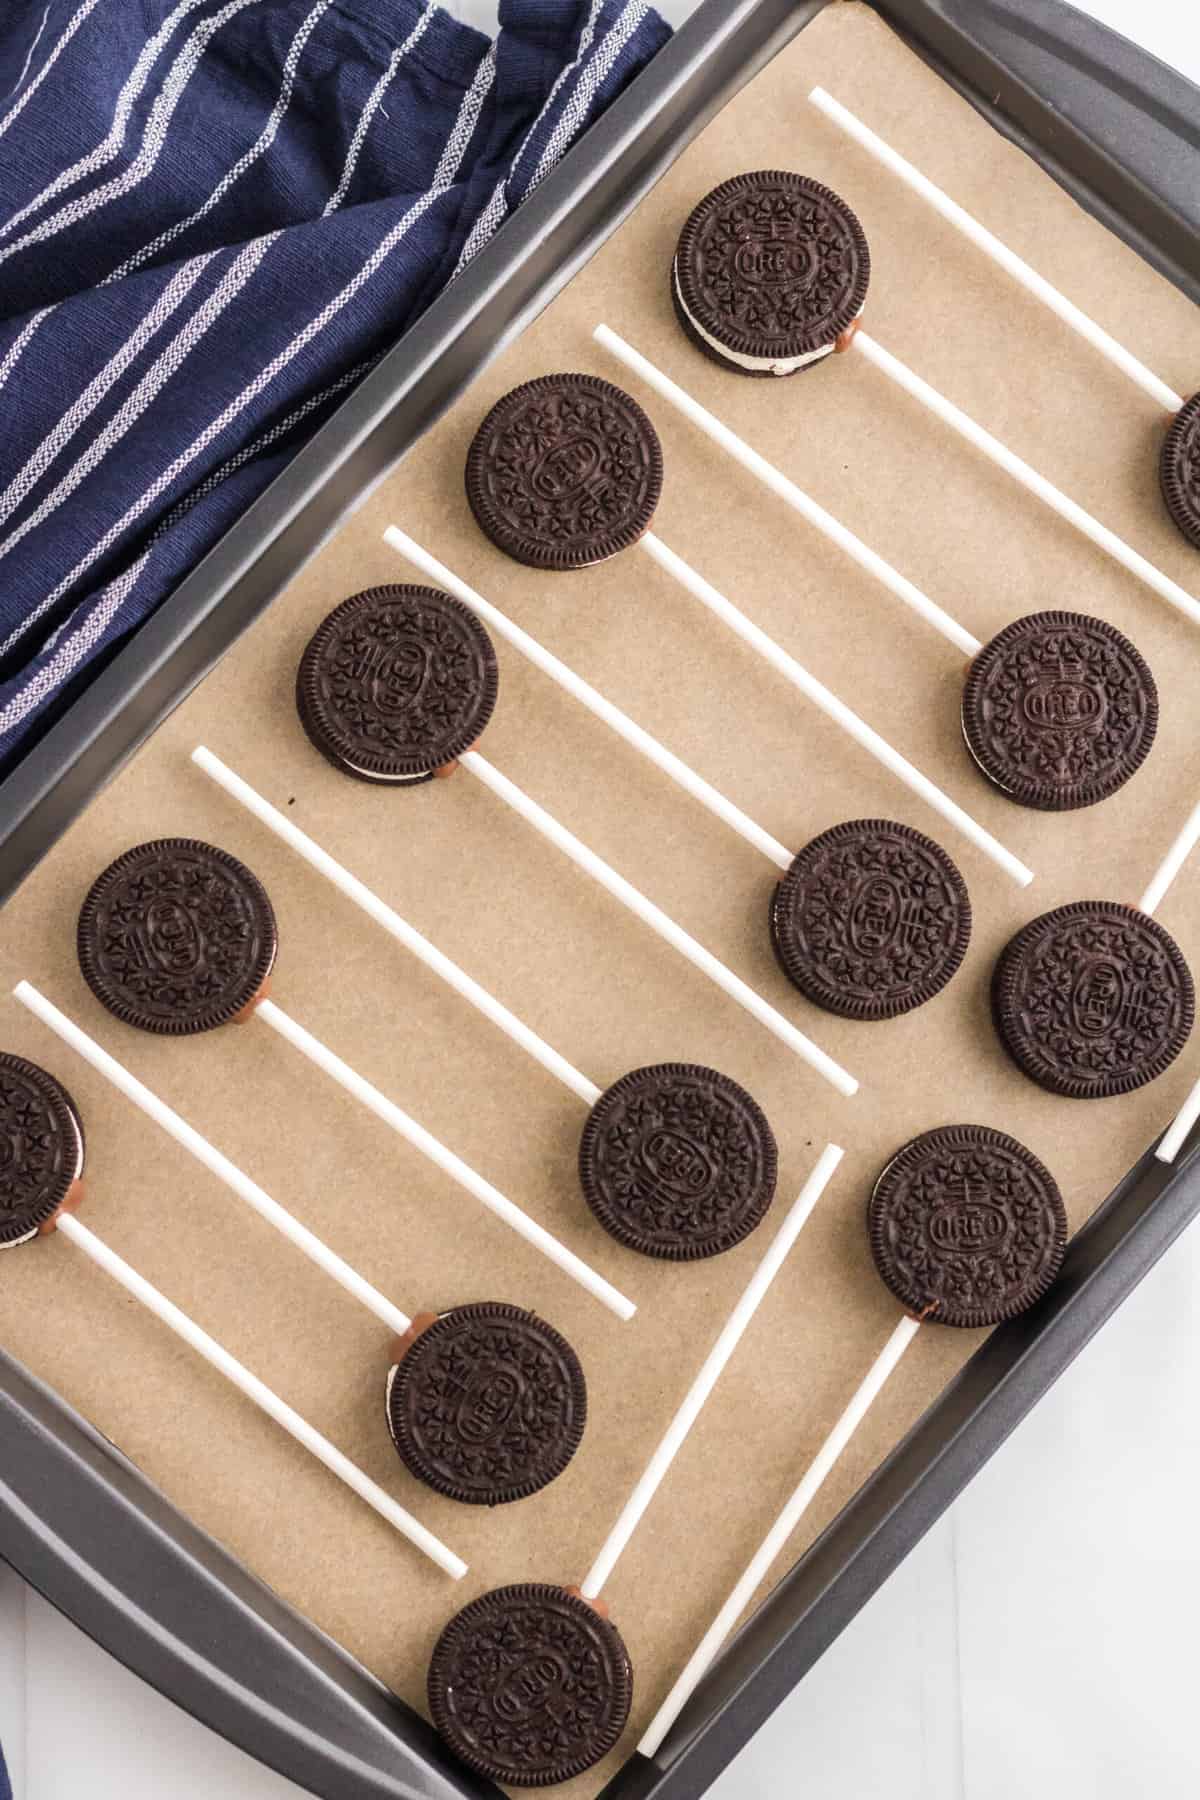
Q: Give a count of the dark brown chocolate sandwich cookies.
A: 13